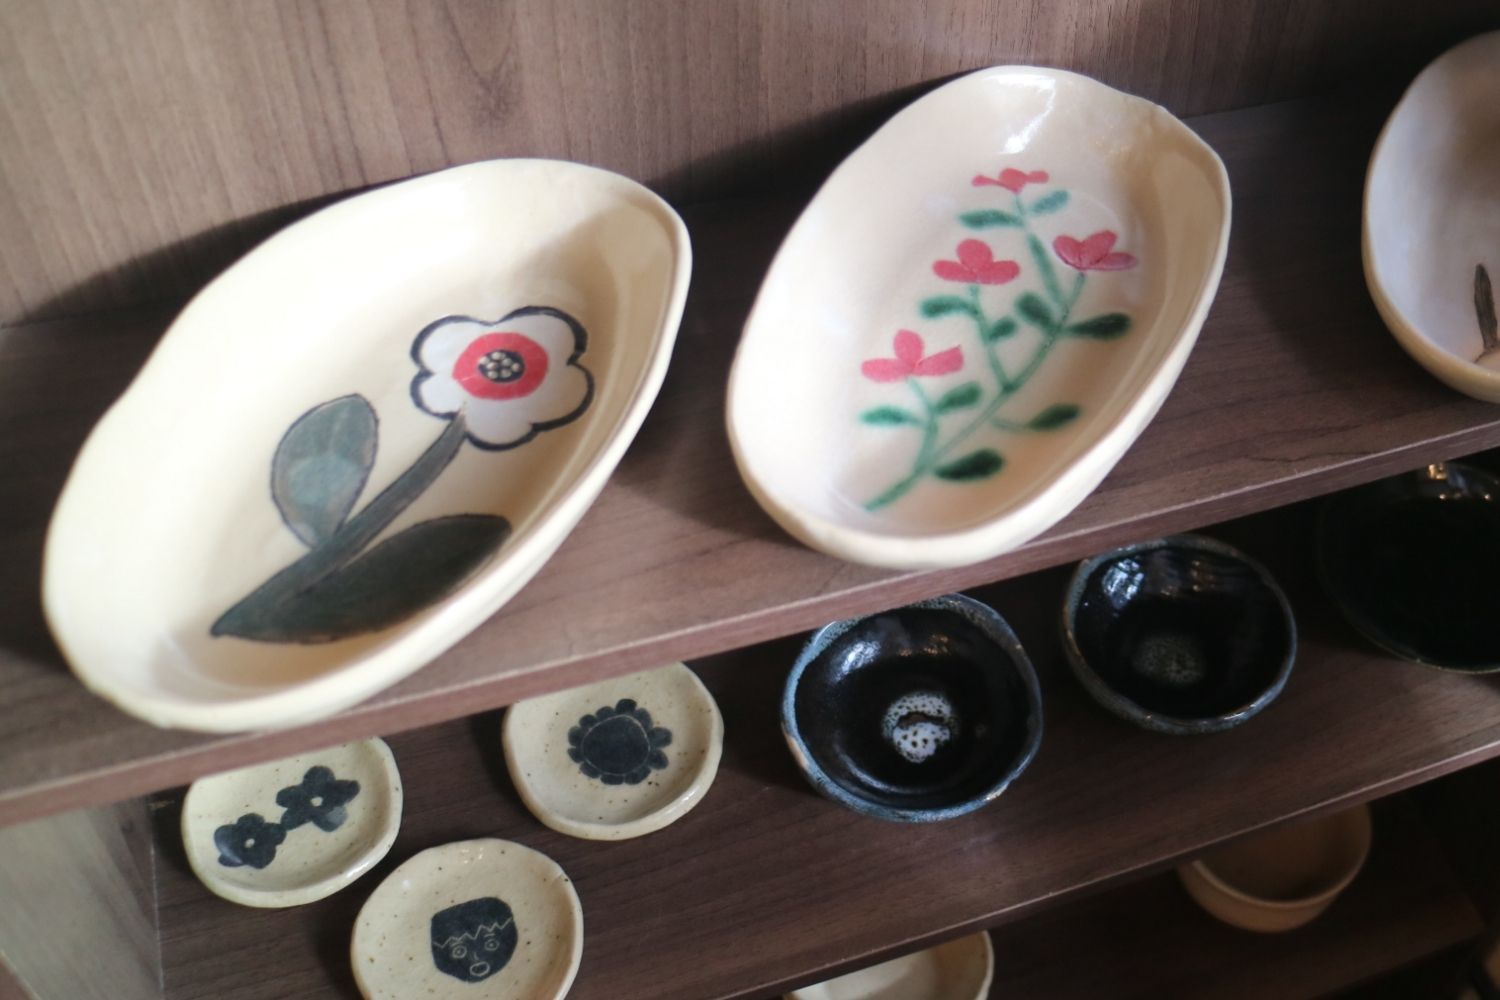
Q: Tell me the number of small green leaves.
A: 10